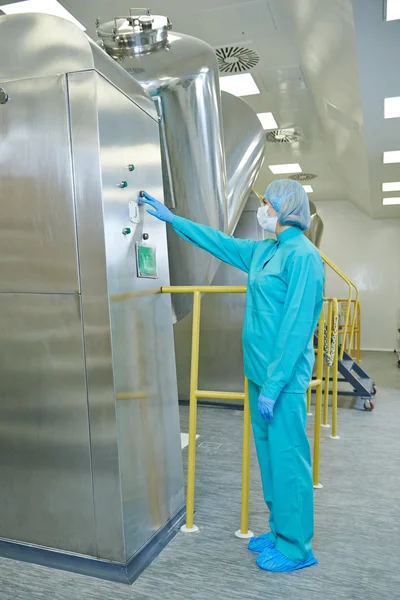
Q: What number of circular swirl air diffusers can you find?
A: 3